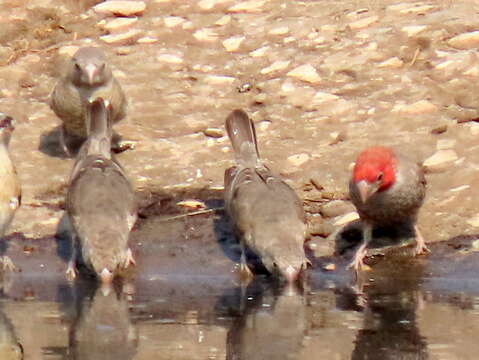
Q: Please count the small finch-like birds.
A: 5